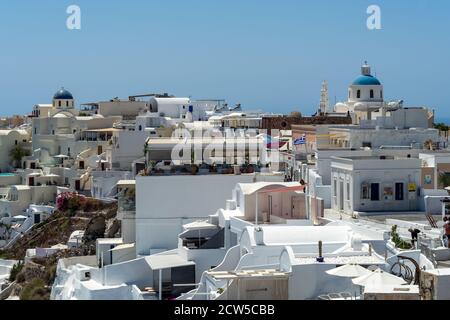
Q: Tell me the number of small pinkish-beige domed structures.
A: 1